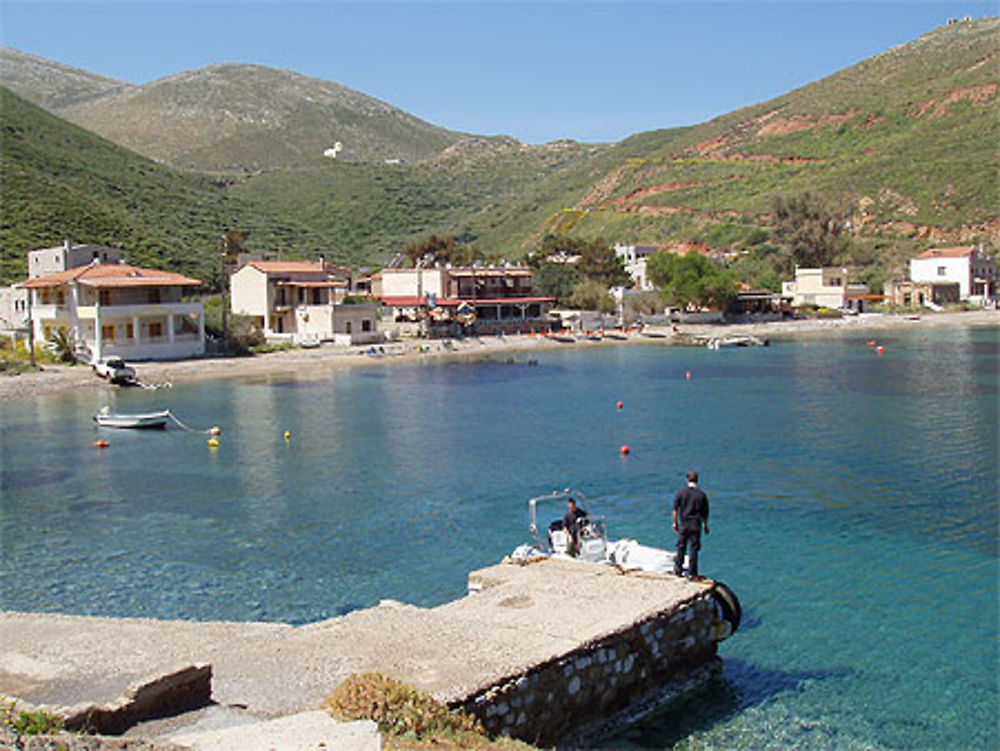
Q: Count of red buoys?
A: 6